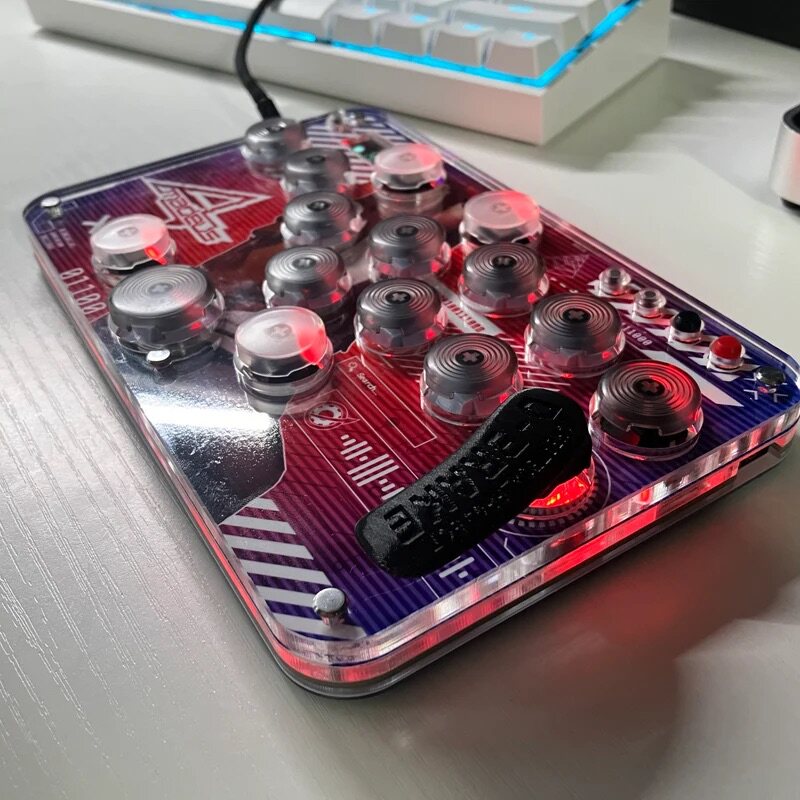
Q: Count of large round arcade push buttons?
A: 15